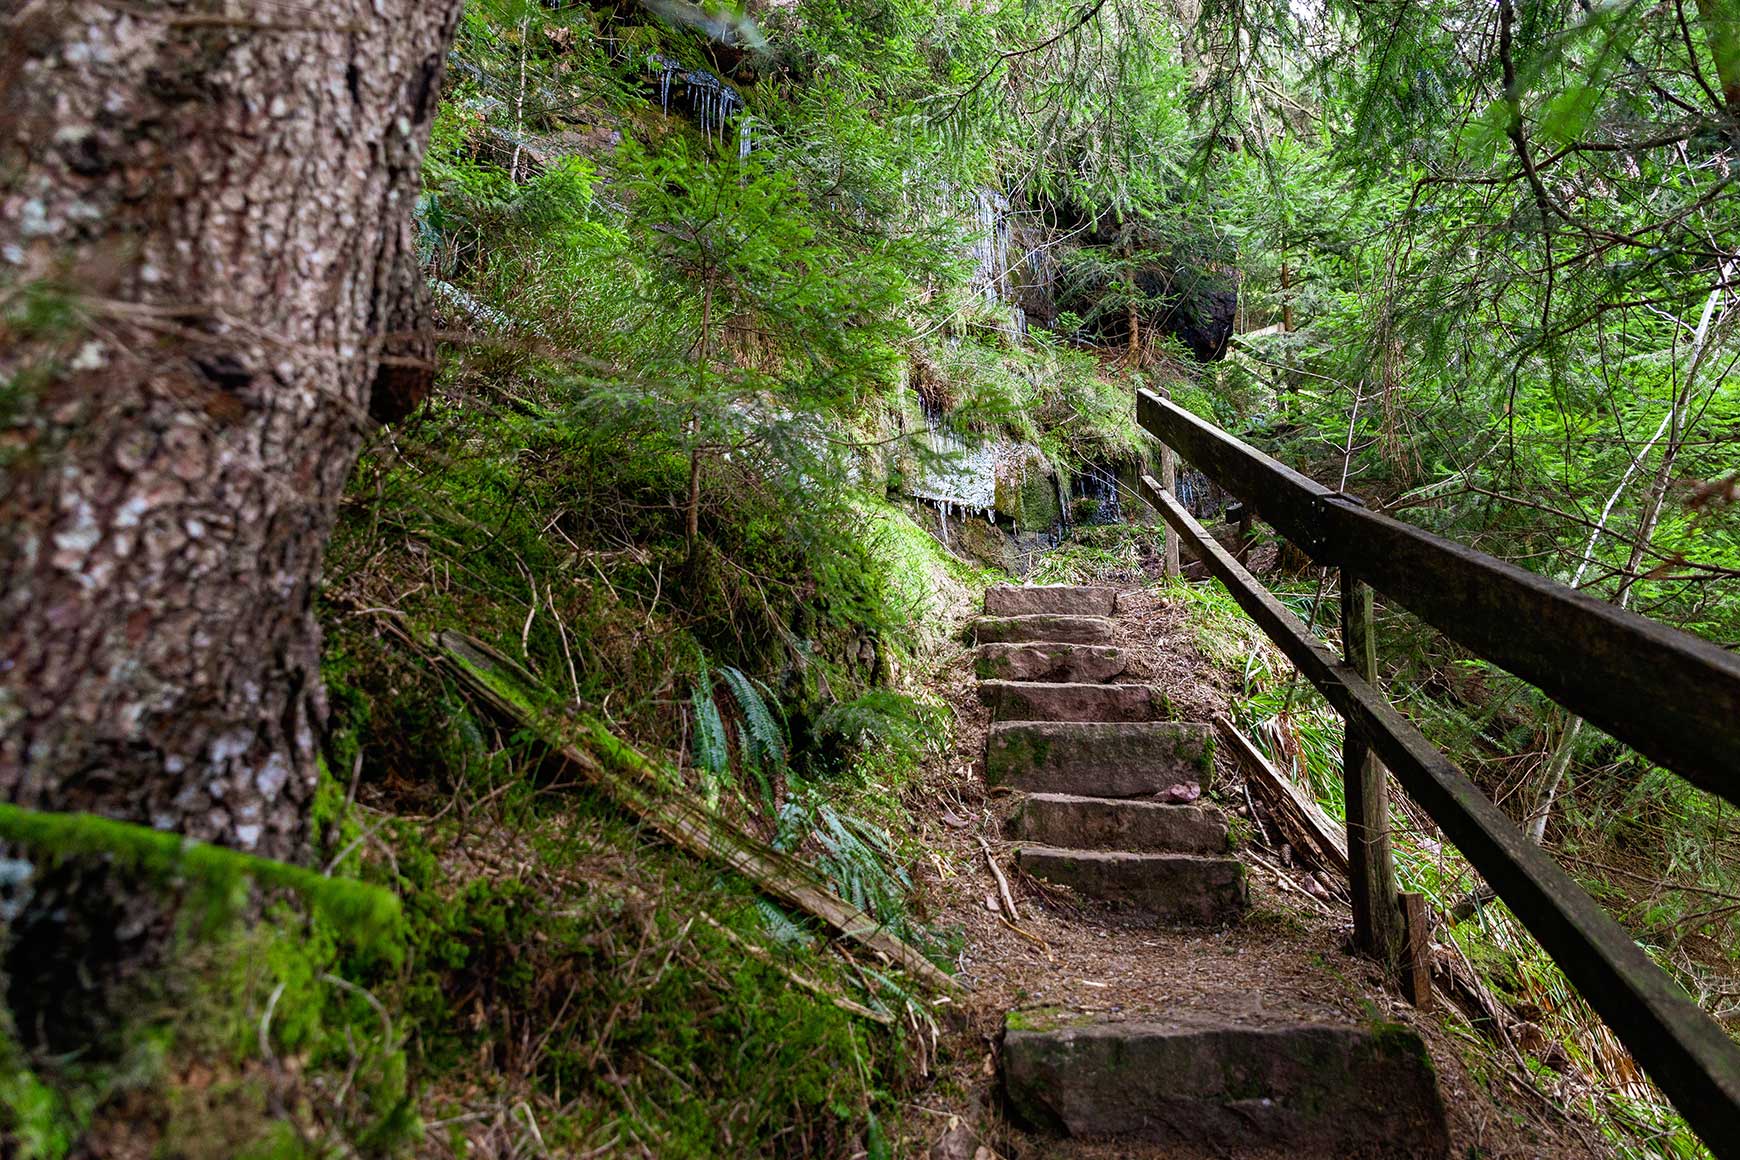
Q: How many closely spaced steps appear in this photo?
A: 7